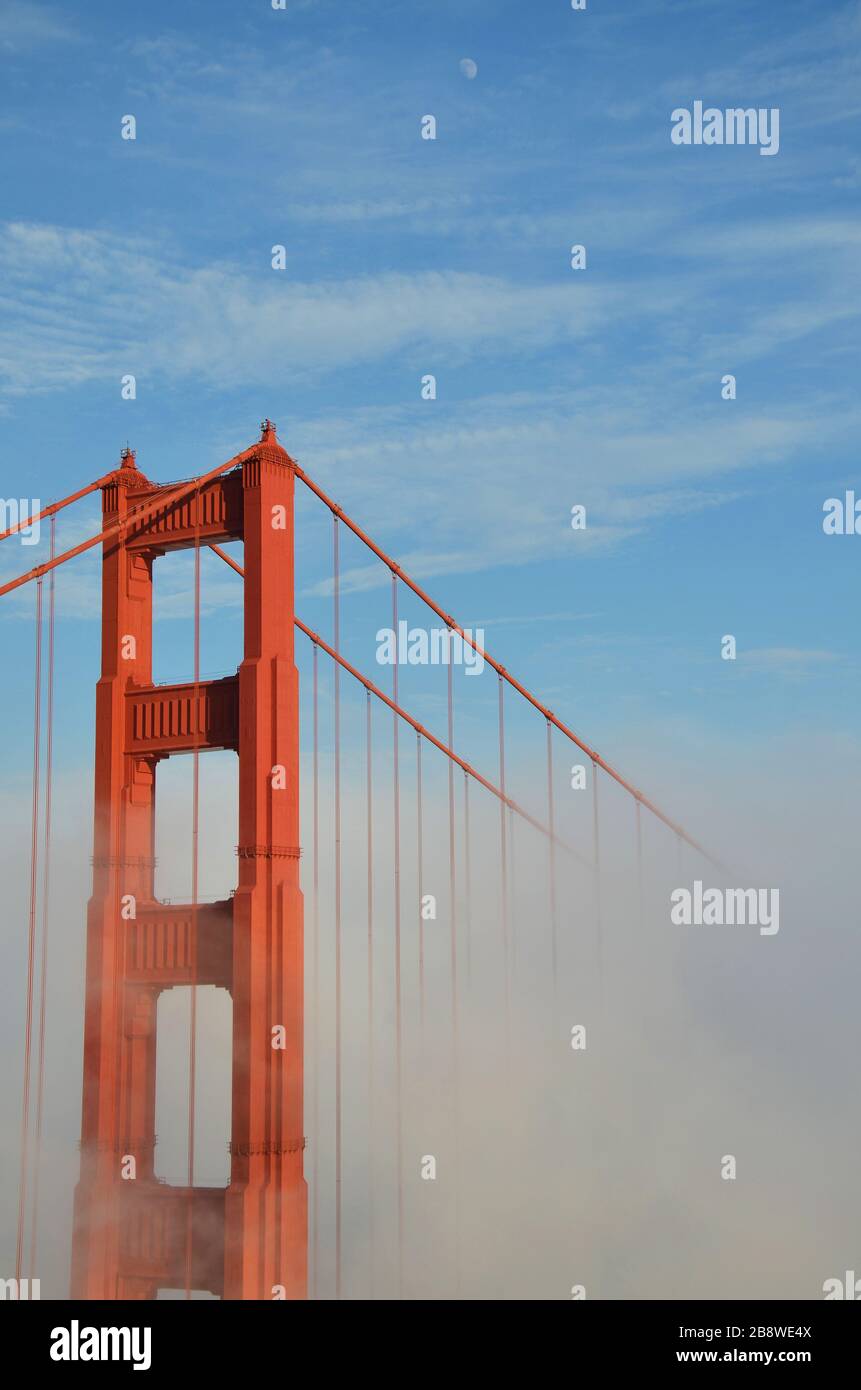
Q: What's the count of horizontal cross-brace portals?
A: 4